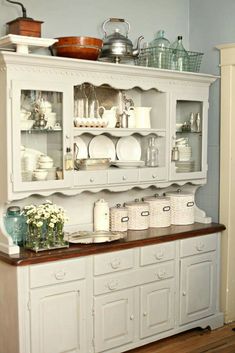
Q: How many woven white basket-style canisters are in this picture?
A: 4